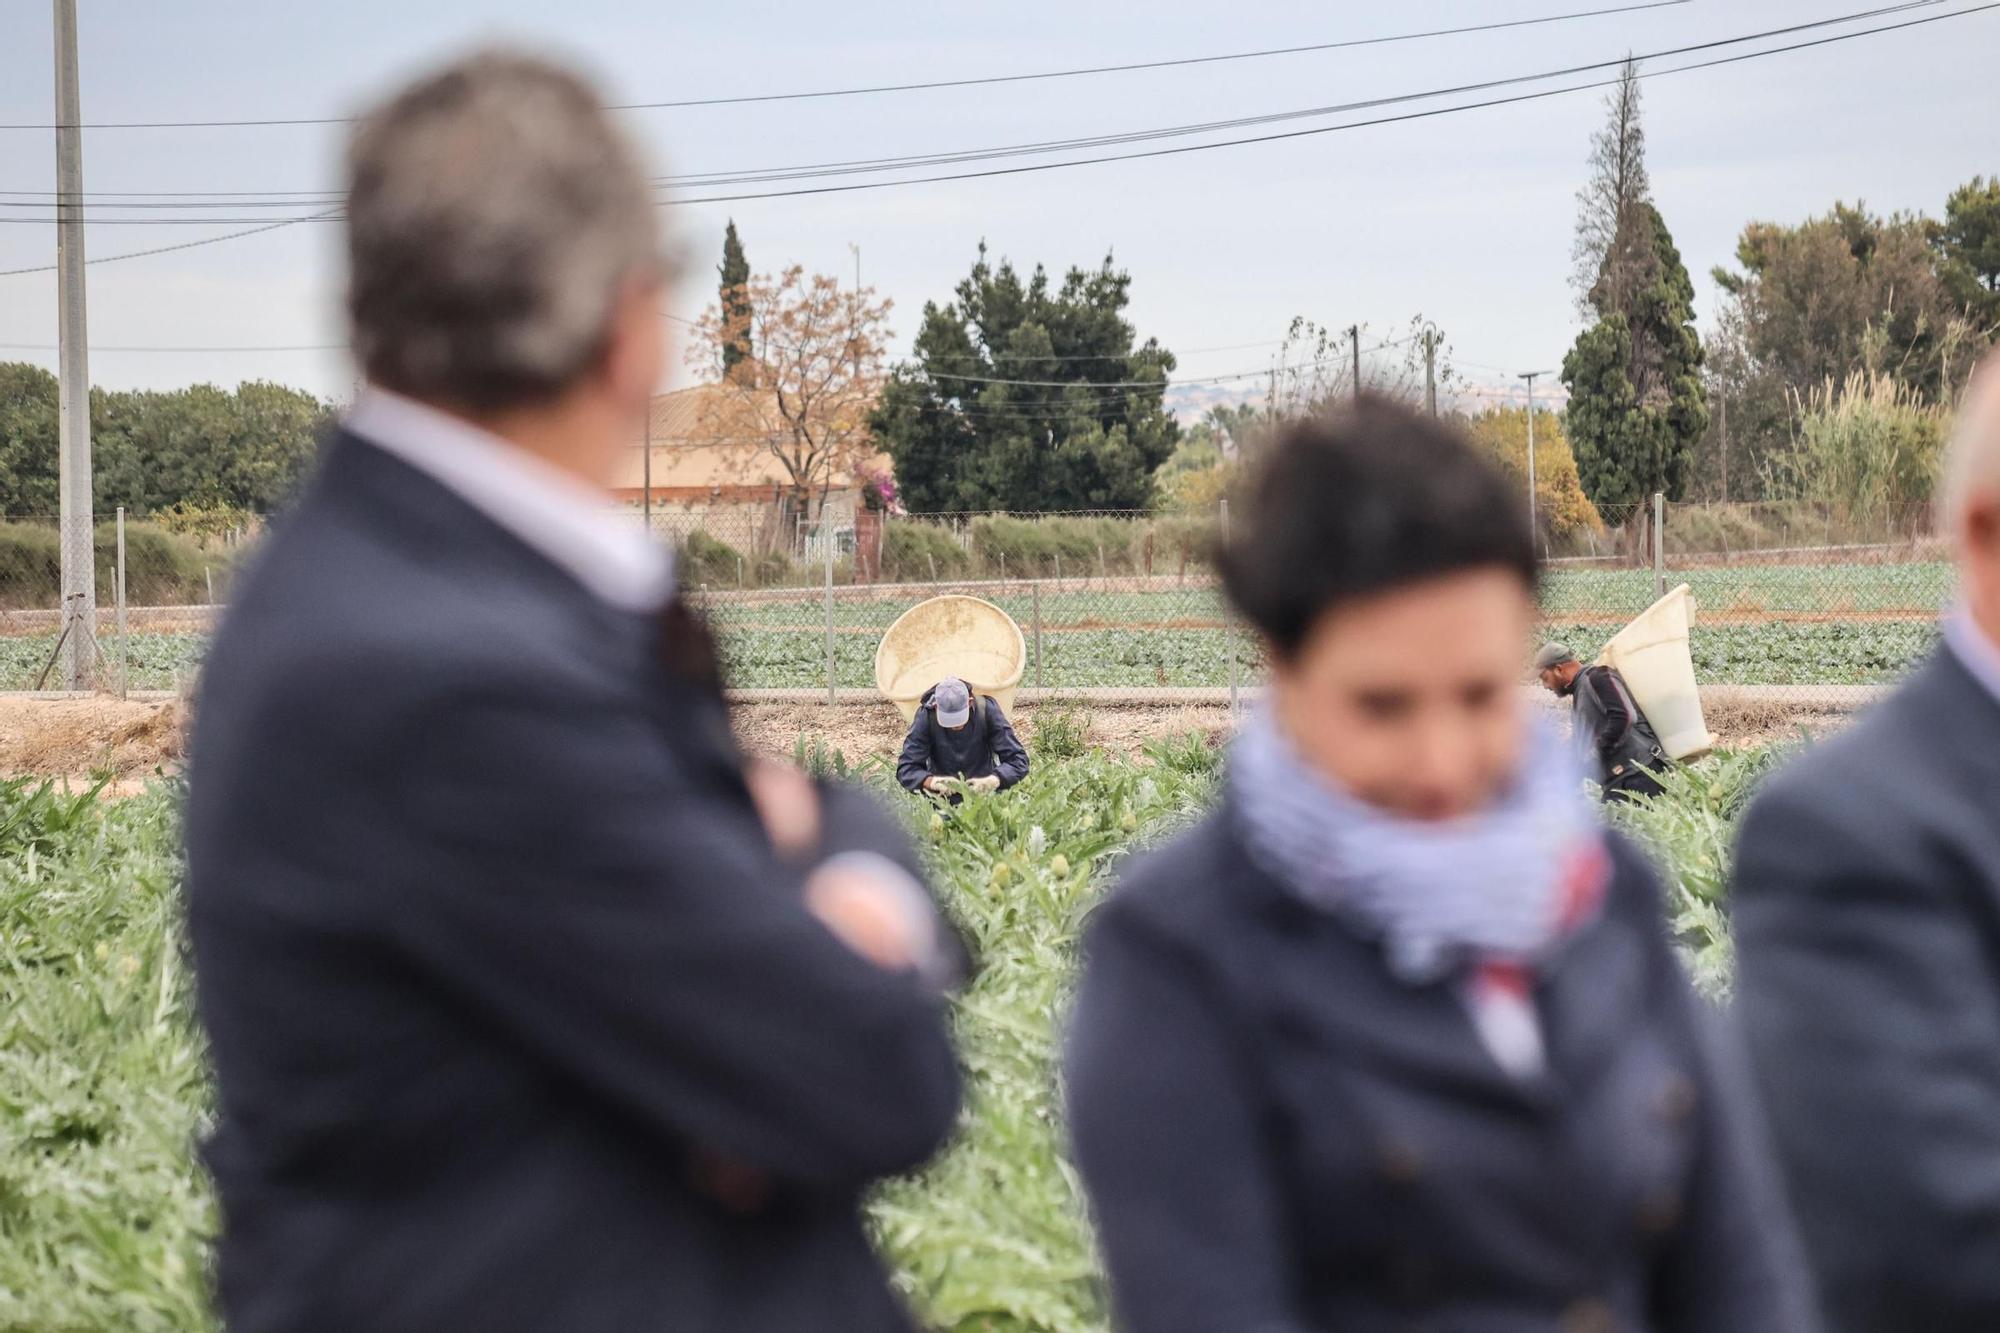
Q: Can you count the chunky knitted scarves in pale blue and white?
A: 1